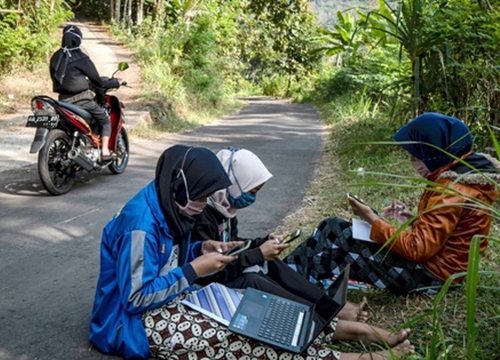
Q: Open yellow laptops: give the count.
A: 0